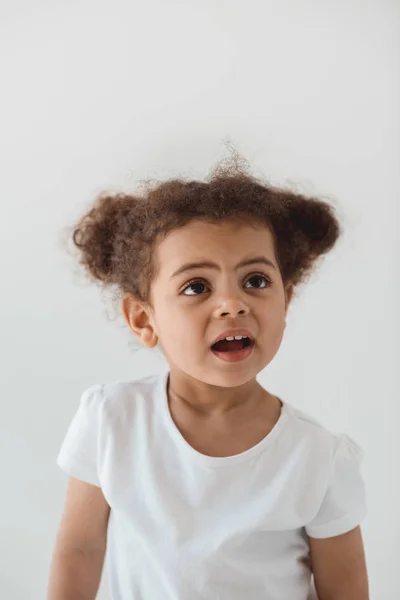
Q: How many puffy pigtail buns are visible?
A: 2